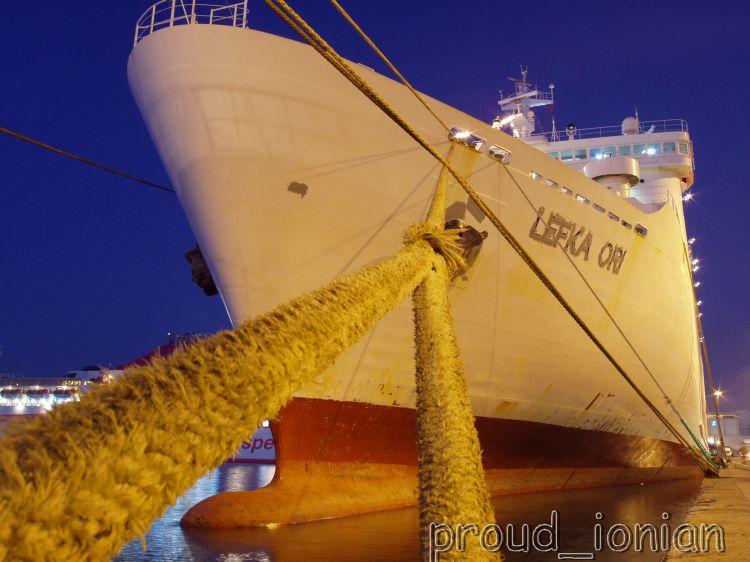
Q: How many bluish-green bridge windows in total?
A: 10